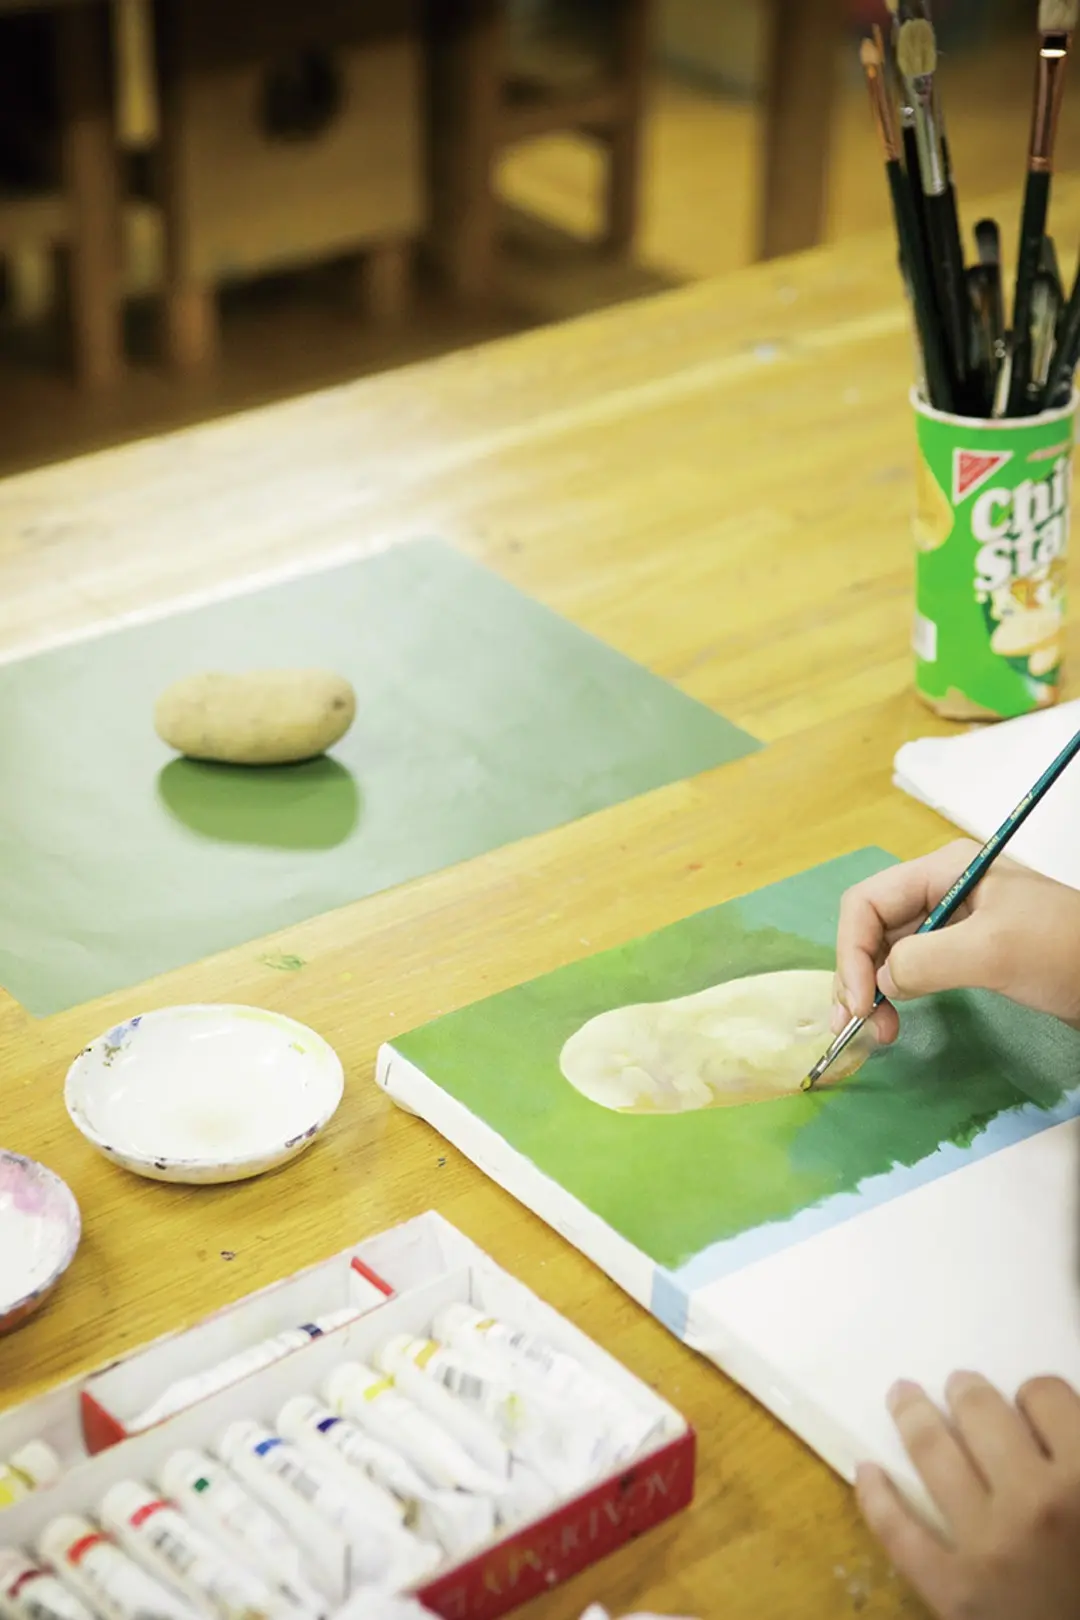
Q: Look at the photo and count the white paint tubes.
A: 11